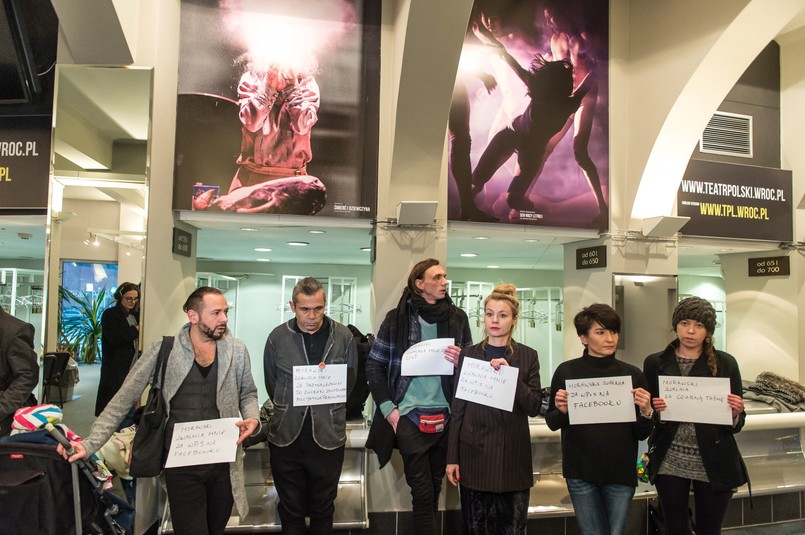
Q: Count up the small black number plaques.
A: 3